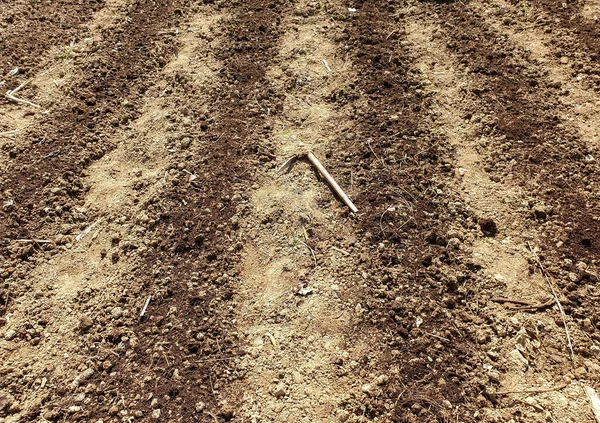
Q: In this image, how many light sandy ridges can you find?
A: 5